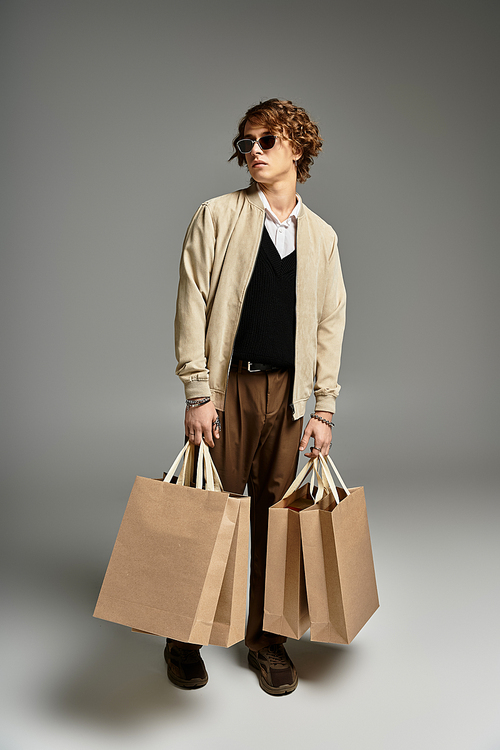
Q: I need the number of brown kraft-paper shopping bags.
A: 4